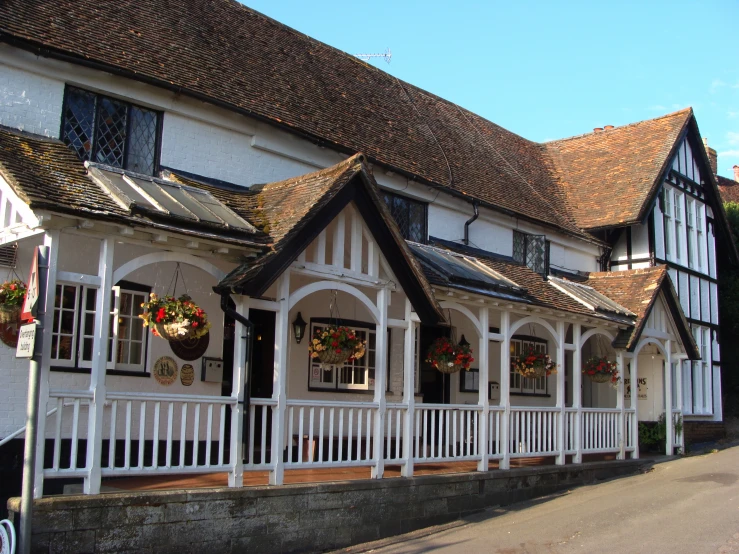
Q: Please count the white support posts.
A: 14